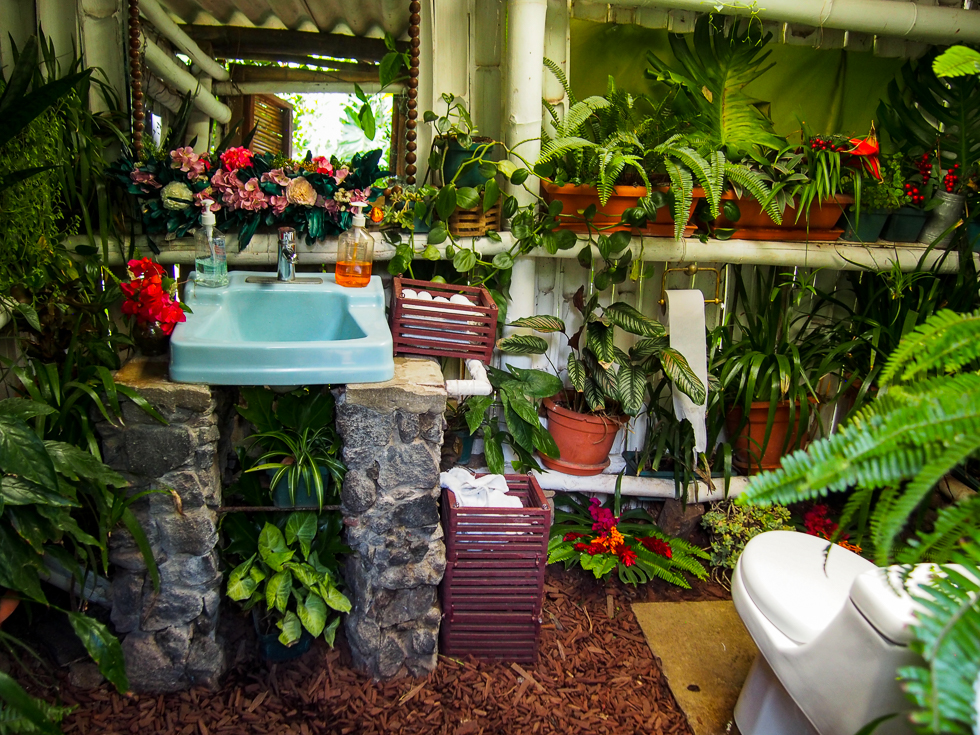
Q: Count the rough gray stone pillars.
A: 2